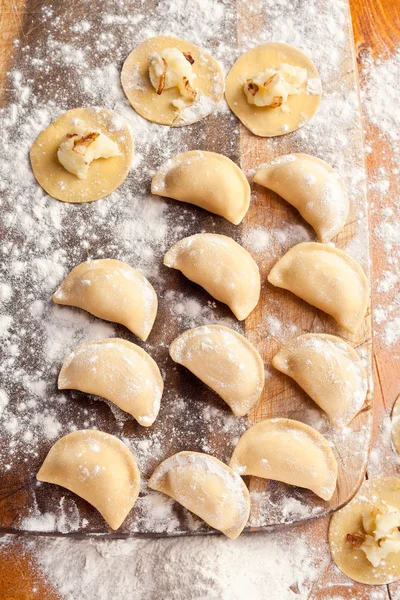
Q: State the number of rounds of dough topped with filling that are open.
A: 4